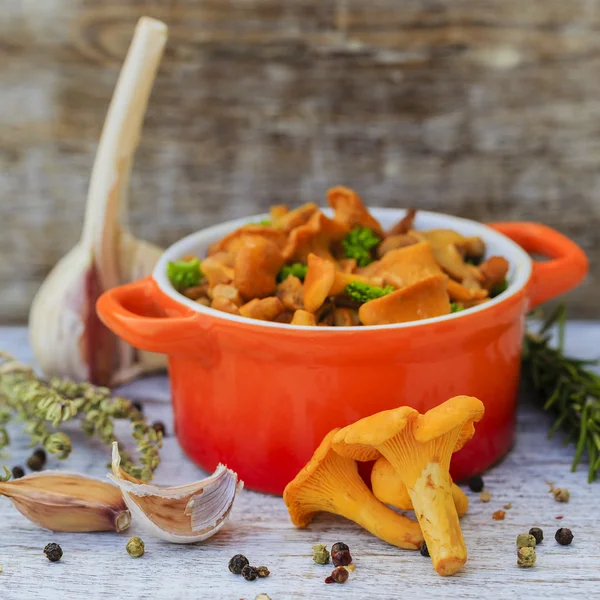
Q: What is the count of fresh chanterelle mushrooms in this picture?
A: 3